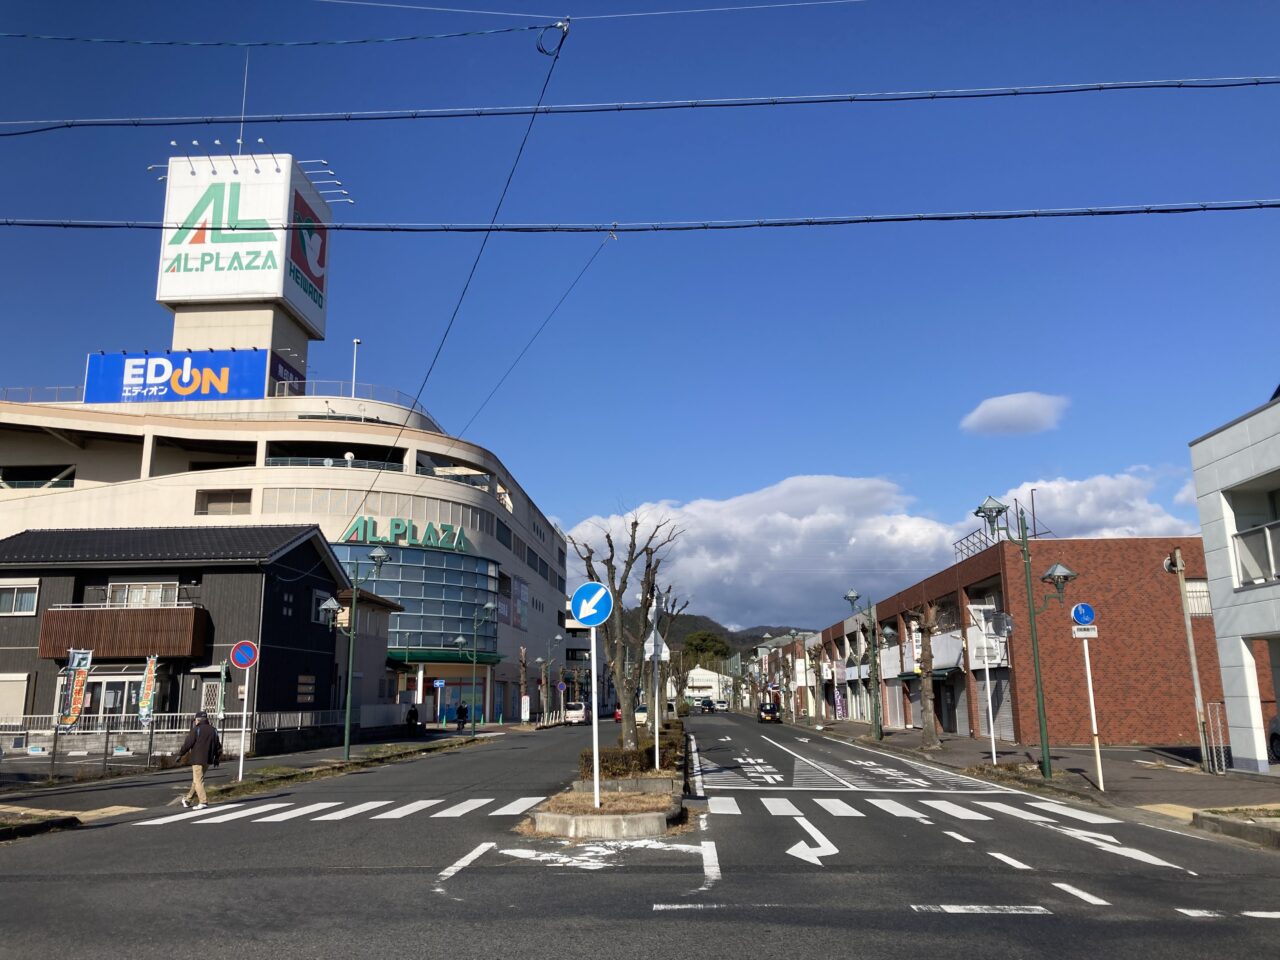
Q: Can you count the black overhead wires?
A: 5